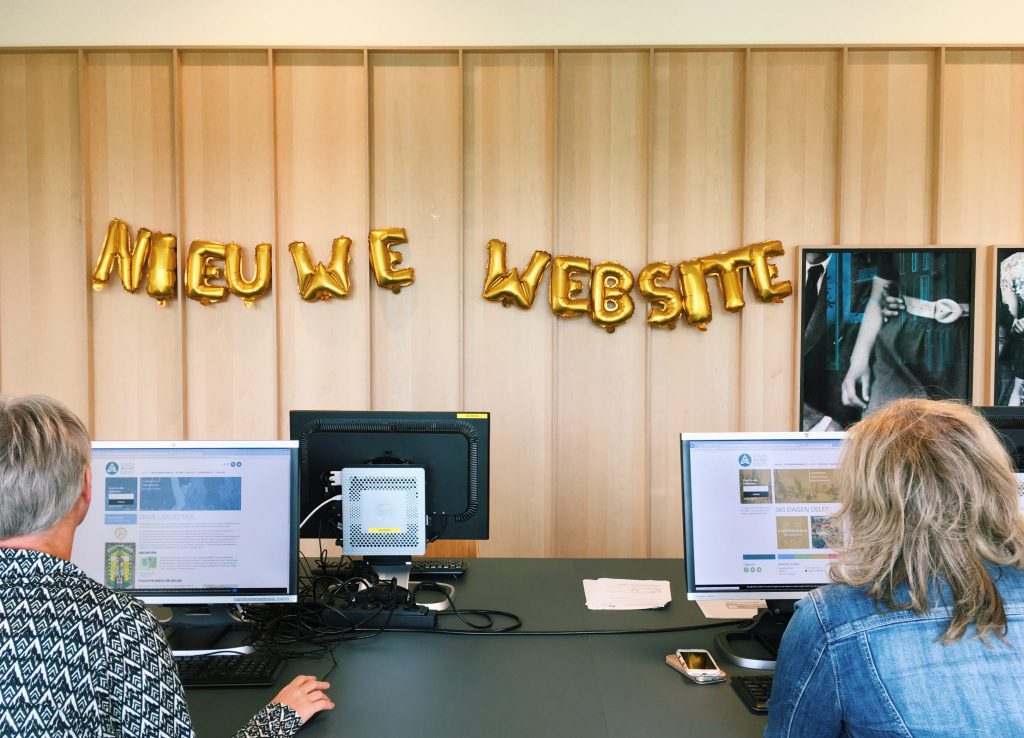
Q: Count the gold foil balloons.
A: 13